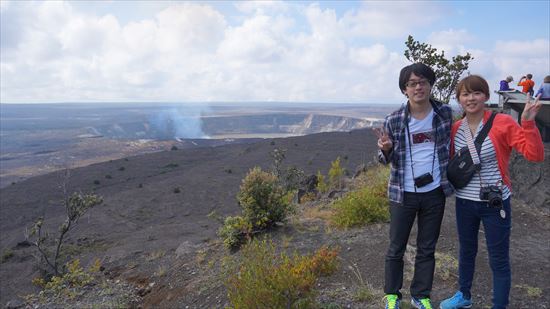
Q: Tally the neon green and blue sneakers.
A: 2